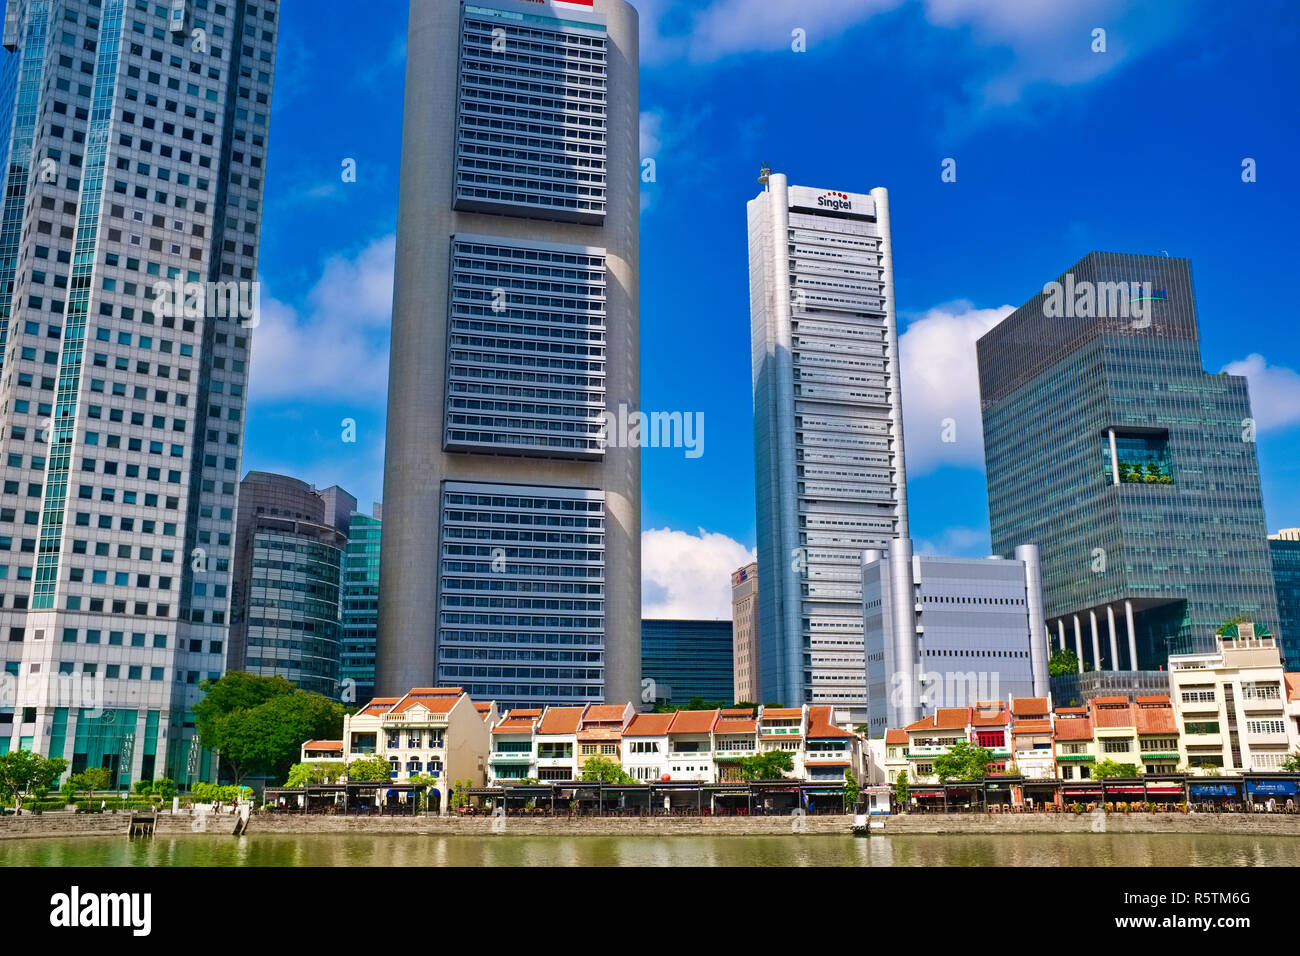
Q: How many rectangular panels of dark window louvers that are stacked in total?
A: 3